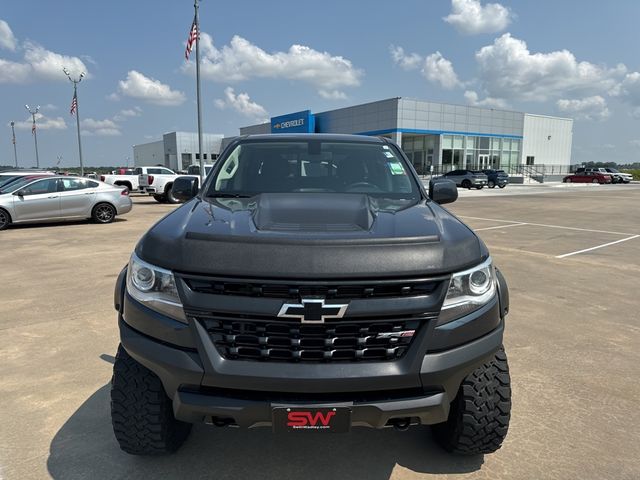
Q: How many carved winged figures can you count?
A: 0